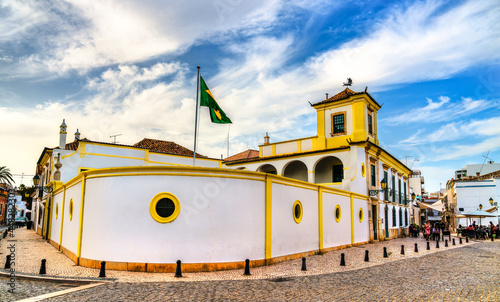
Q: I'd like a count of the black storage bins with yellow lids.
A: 0